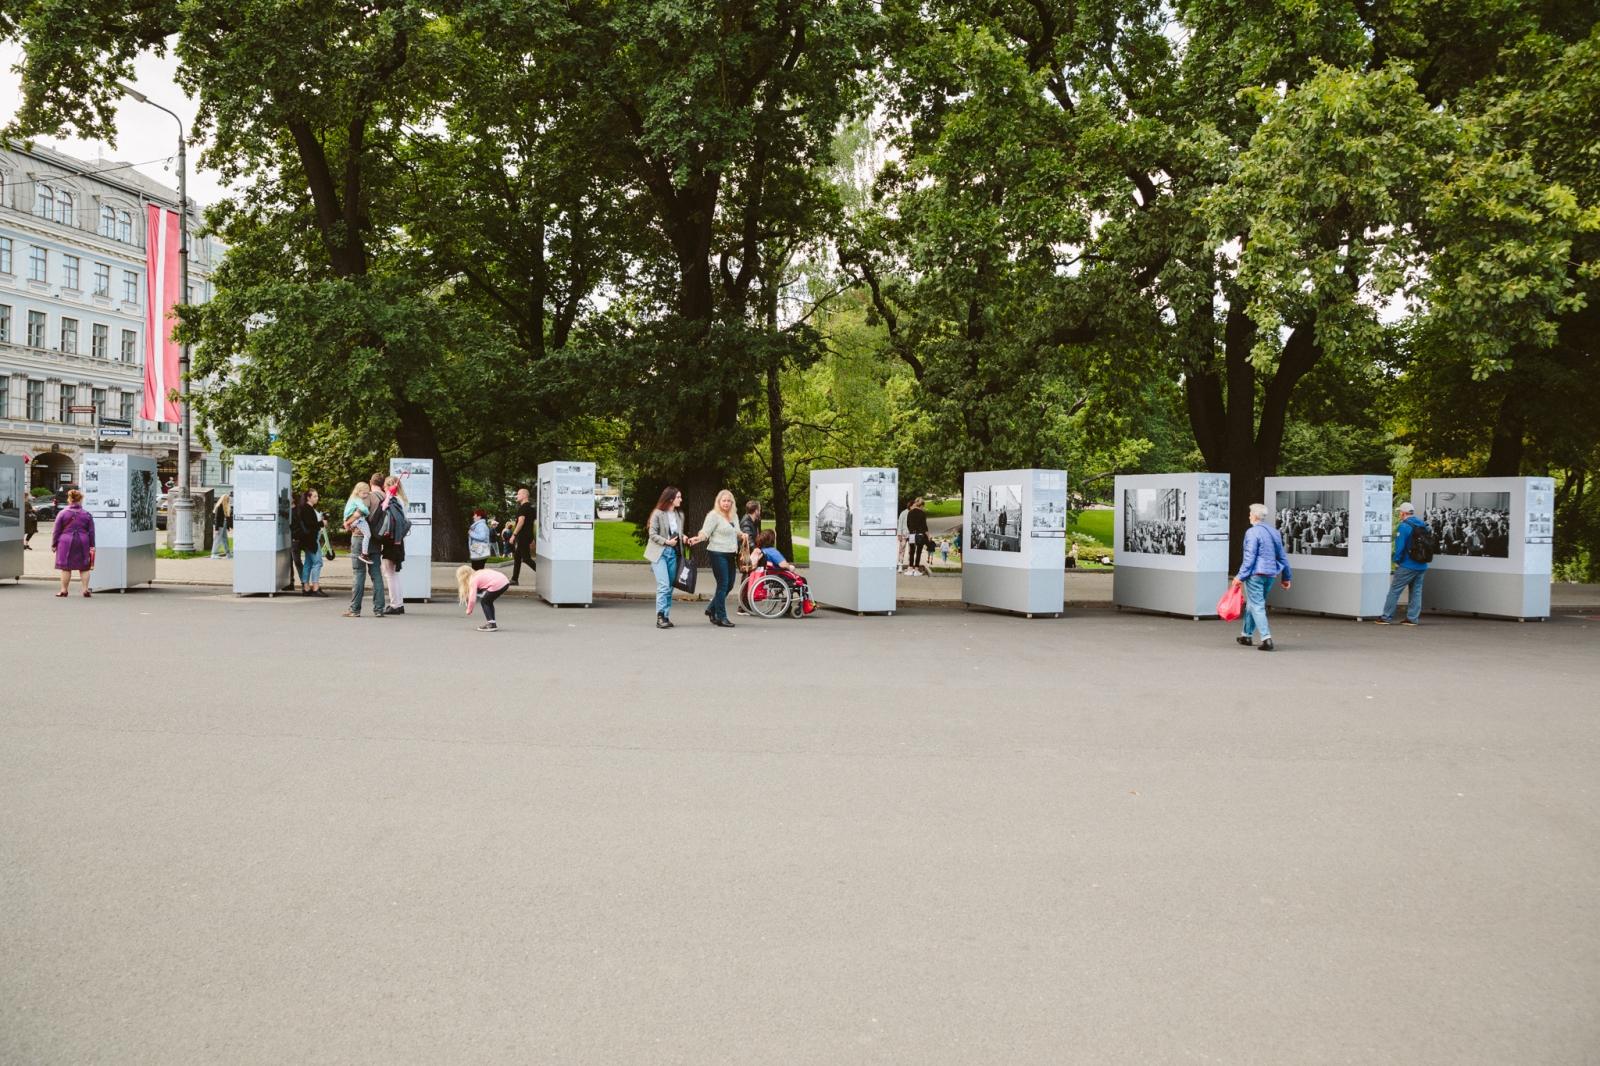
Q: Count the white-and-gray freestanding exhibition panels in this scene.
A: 10